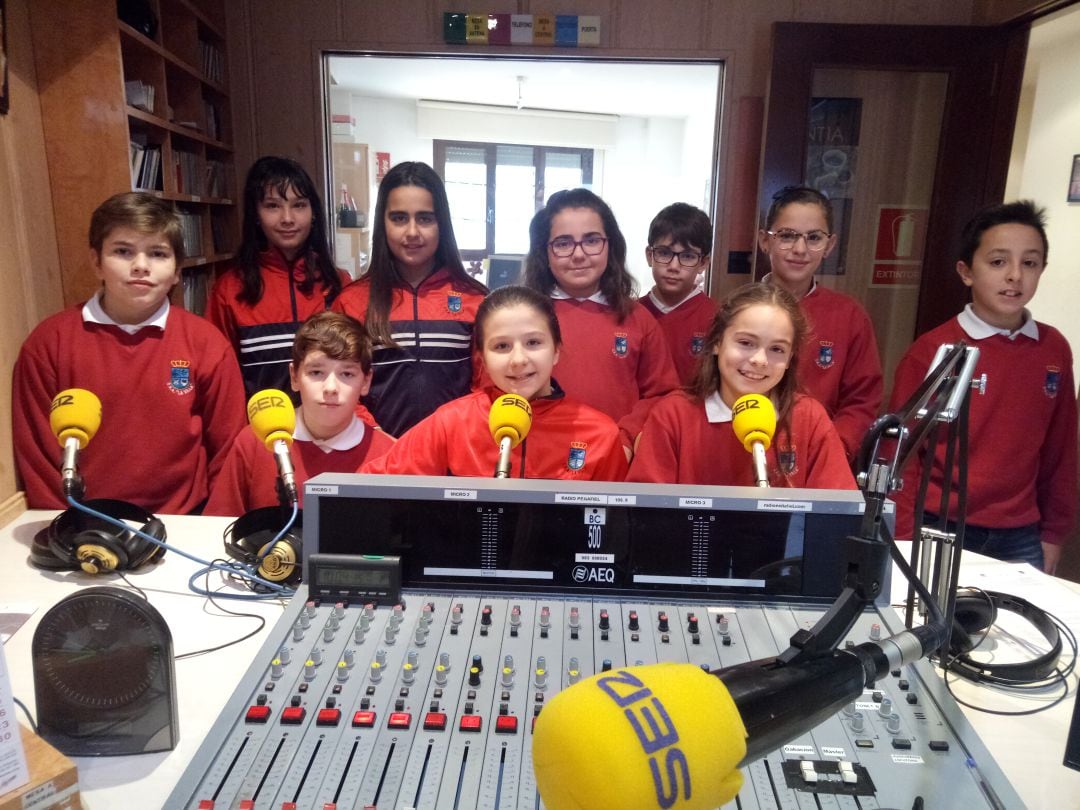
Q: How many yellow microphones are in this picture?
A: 5